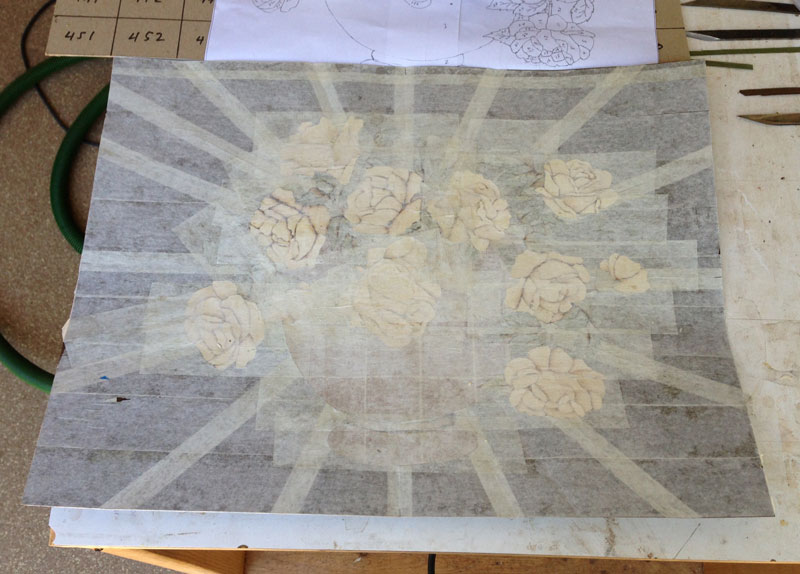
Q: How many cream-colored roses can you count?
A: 10